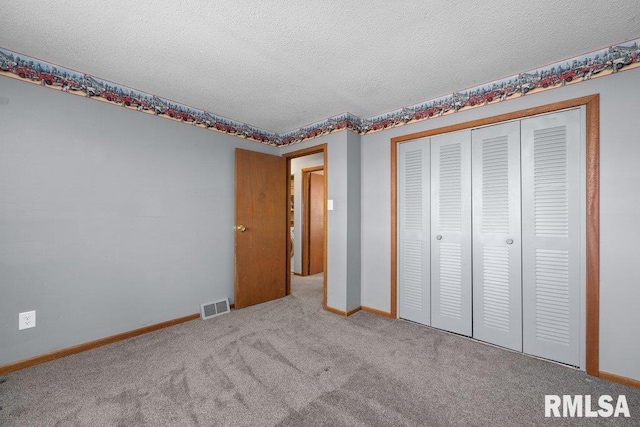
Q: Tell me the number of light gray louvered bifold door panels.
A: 4